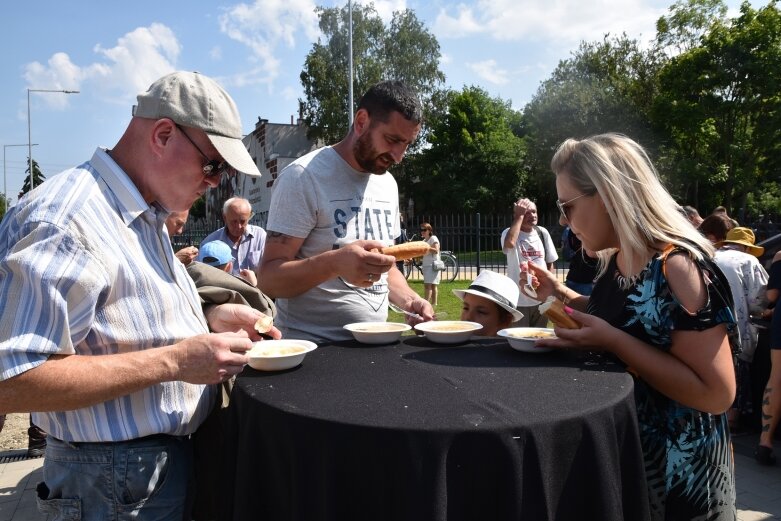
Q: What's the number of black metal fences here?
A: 1